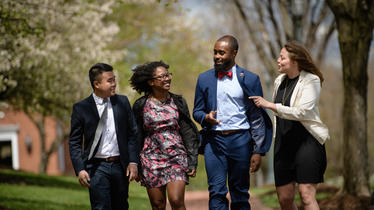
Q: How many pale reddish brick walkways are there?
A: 1